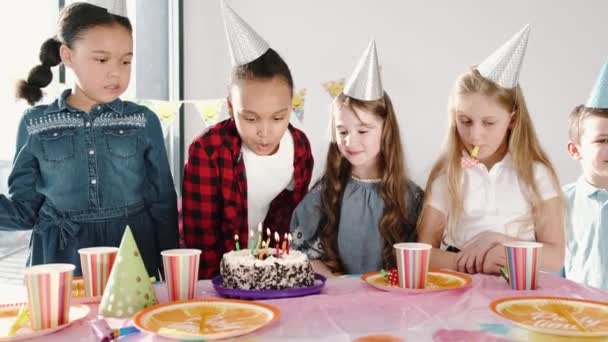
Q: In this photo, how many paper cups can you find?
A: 5